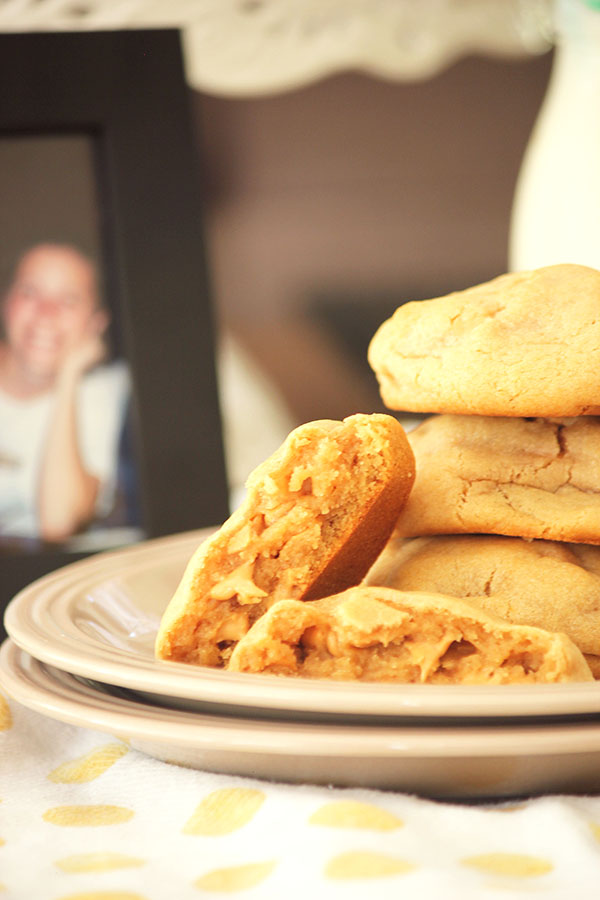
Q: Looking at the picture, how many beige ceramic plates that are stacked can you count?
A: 2